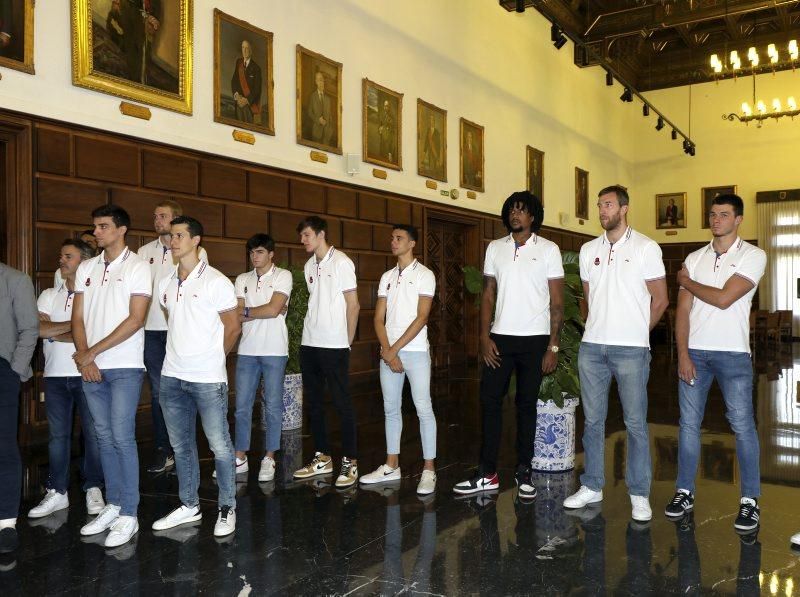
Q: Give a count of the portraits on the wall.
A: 11